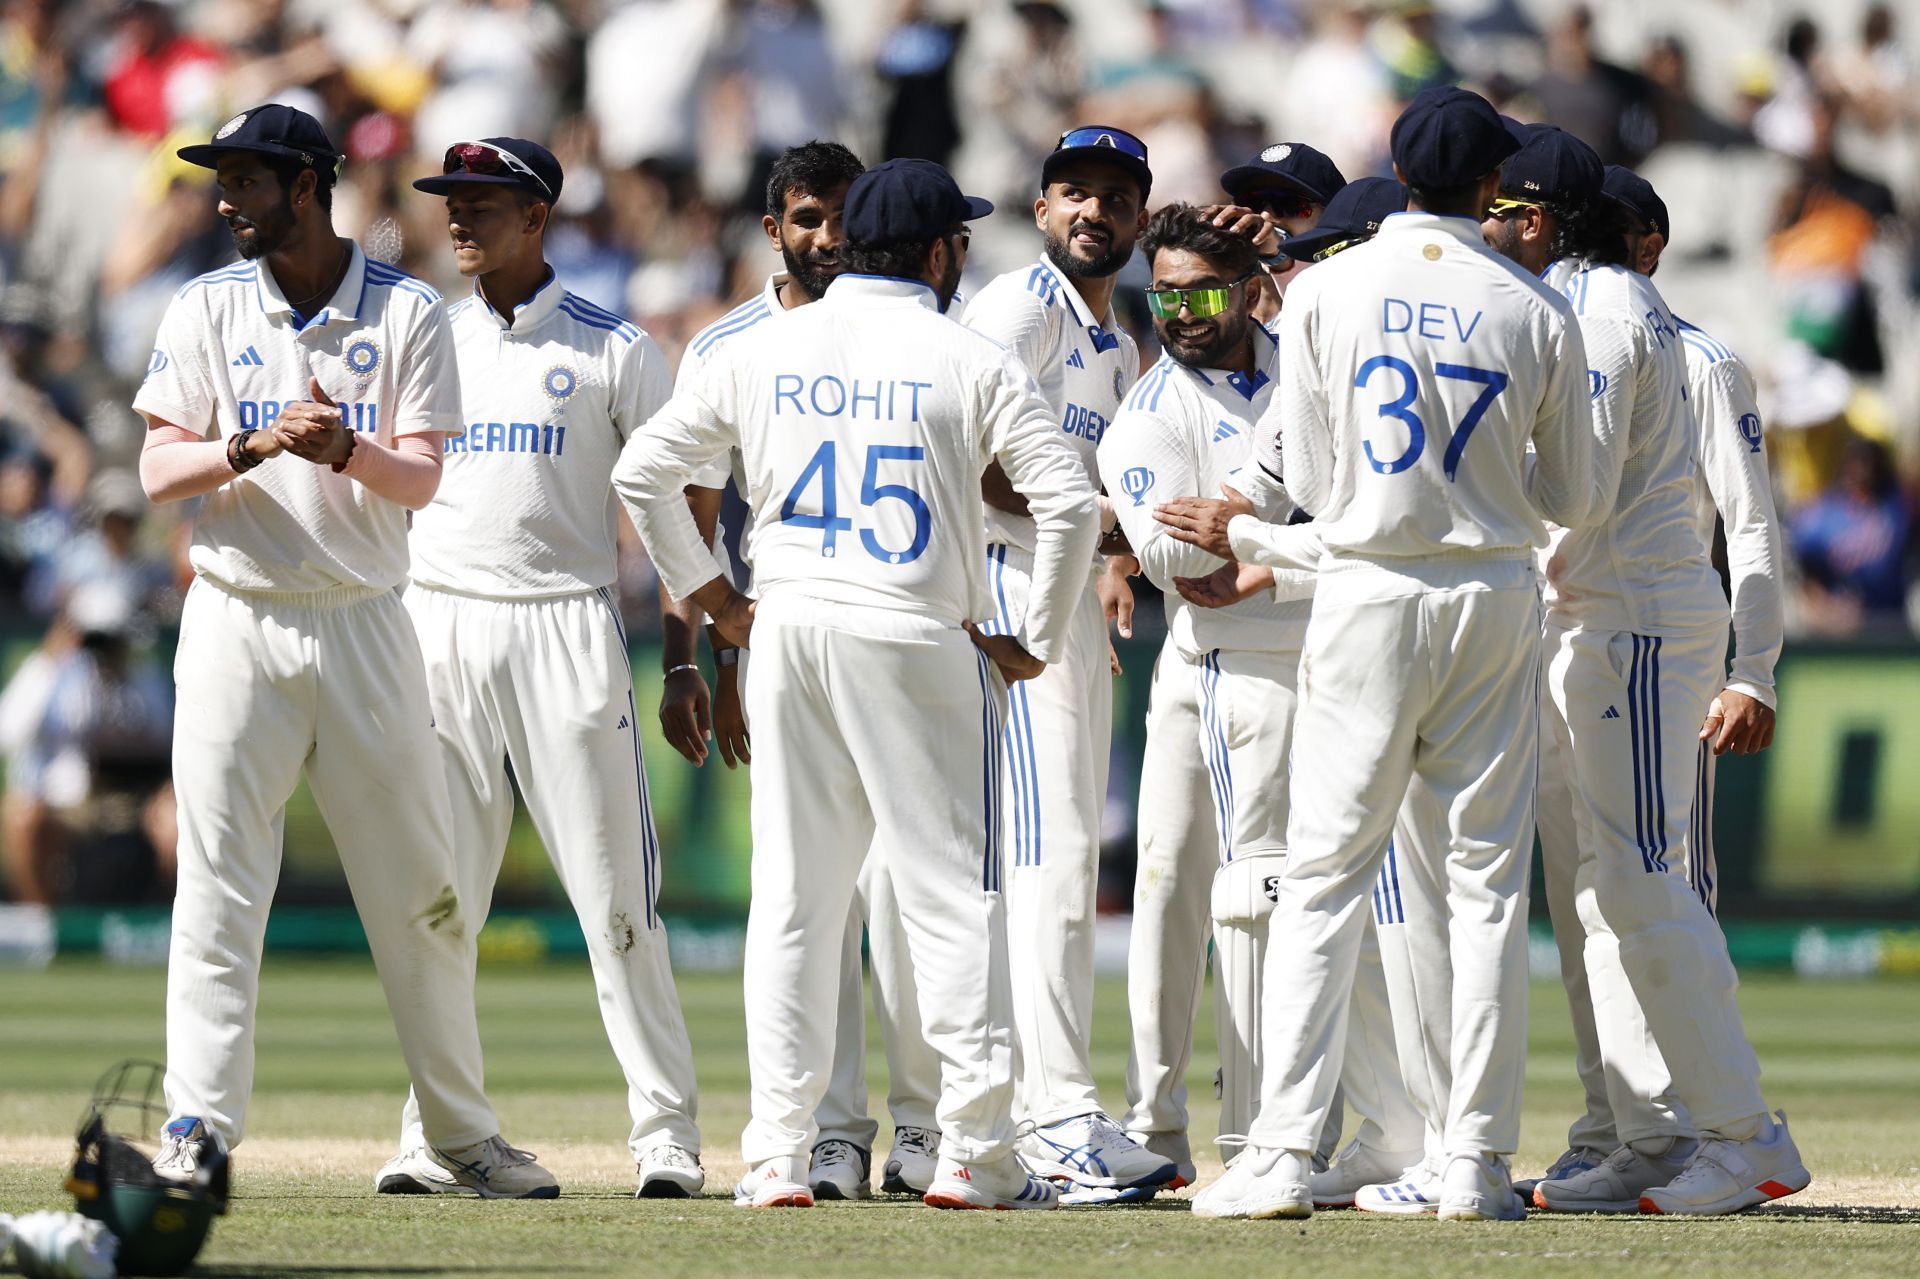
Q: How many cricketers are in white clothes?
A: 11